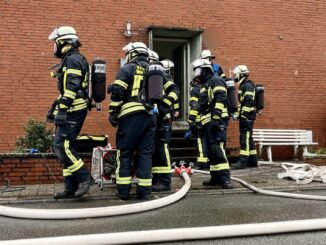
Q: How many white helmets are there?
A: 7